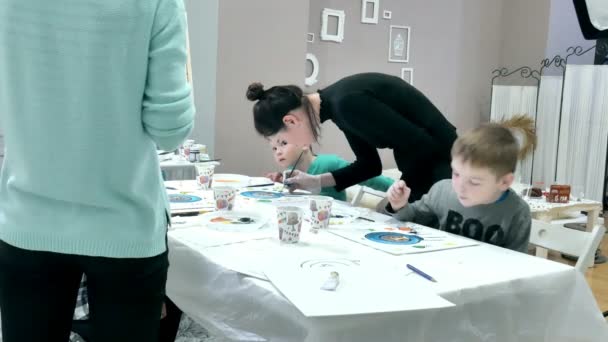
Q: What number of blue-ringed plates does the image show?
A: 3